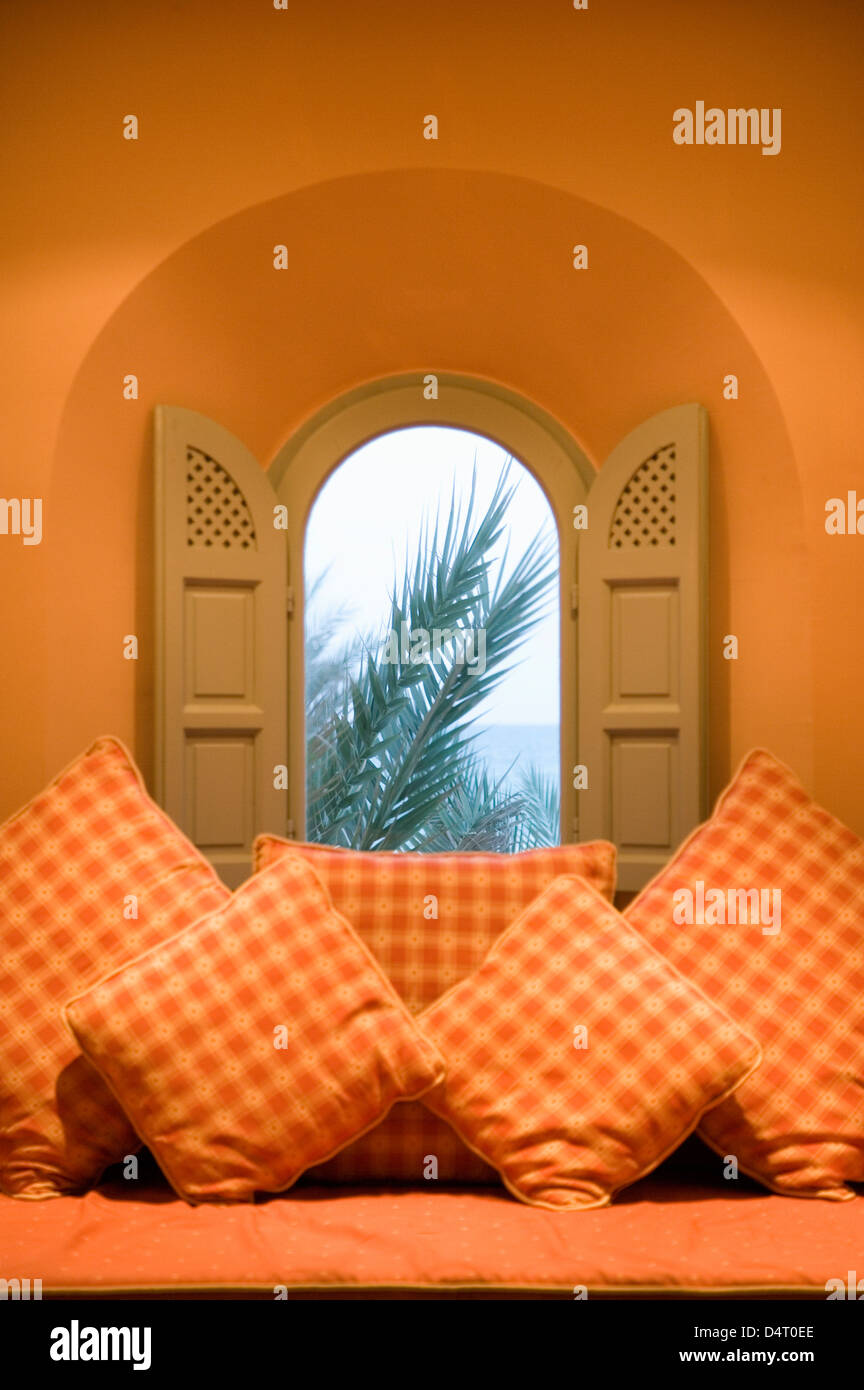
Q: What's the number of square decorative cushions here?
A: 5